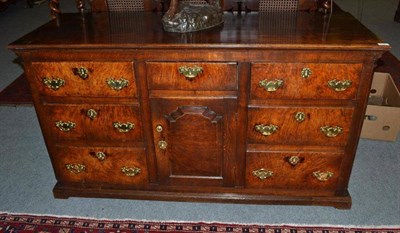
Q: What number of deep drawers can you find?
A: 6